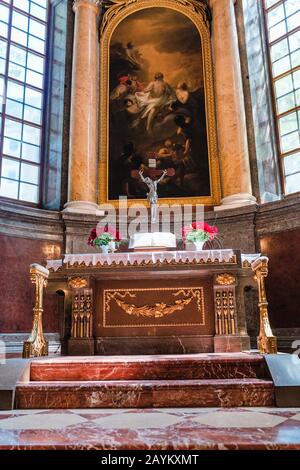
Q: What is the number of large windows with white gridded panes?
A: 2